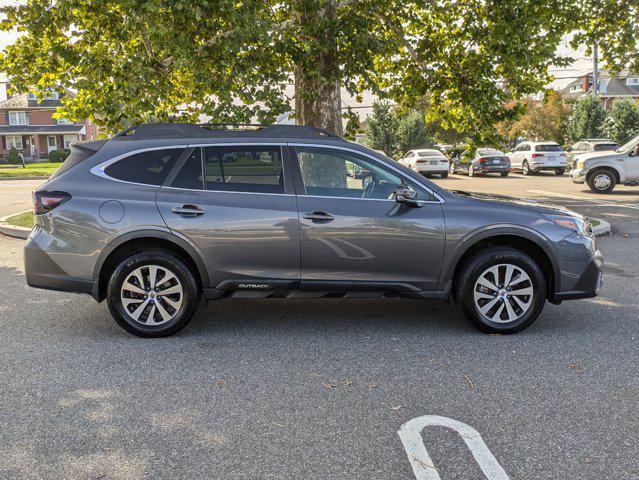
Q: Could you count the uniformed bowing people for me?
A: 0